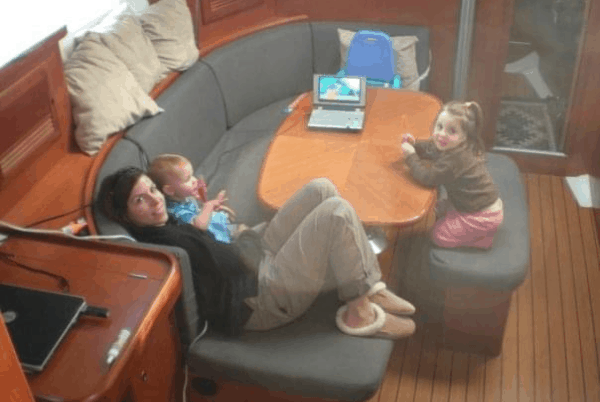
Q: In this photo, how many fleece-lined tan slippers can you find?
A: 2